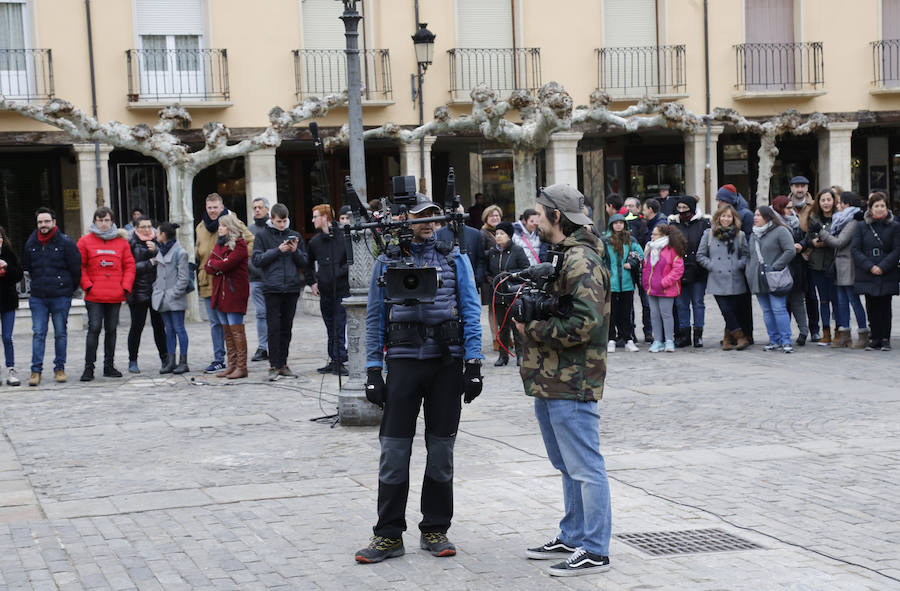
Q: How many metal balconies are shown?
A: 7